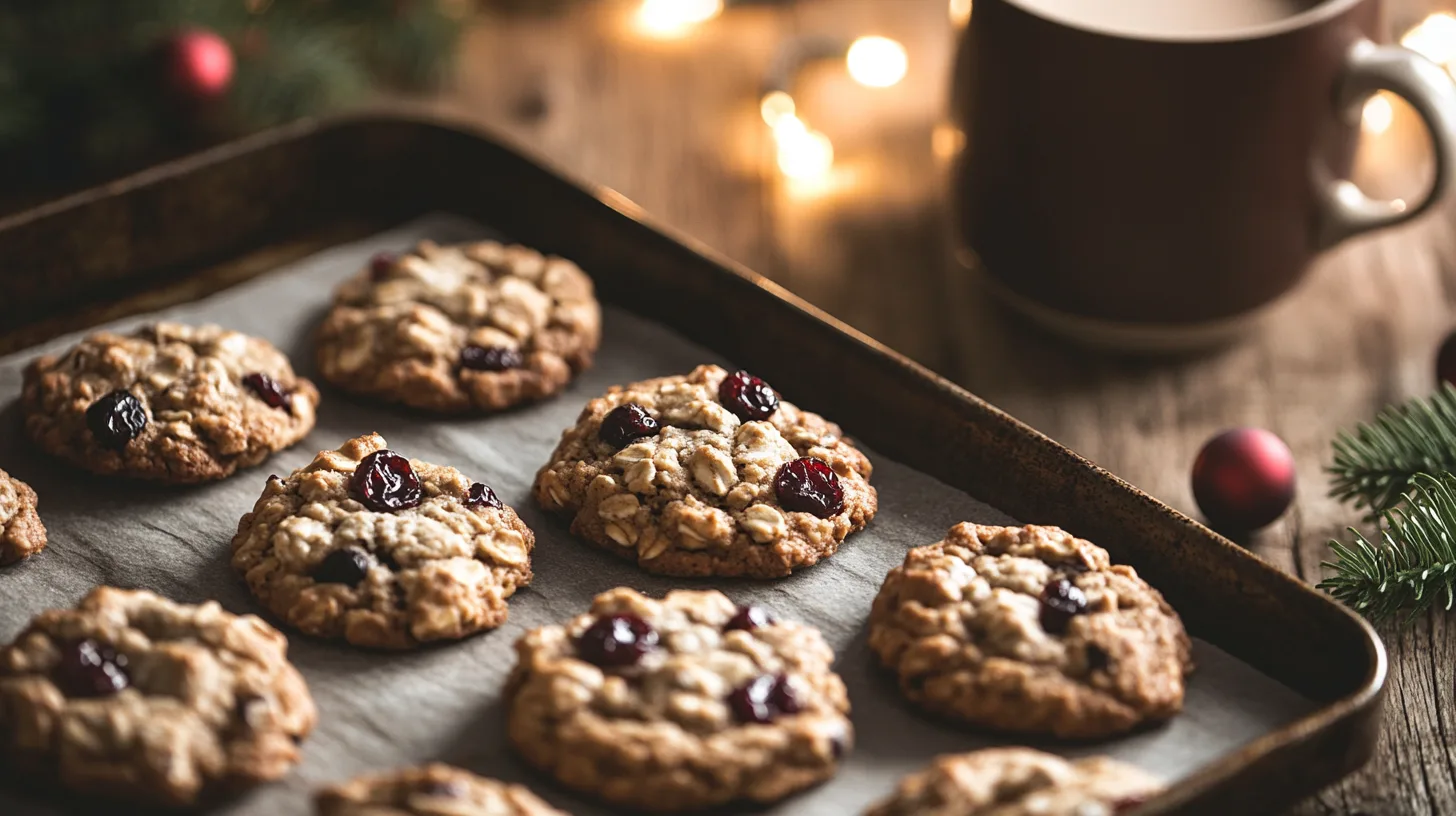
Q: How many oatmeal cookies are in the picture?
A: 10